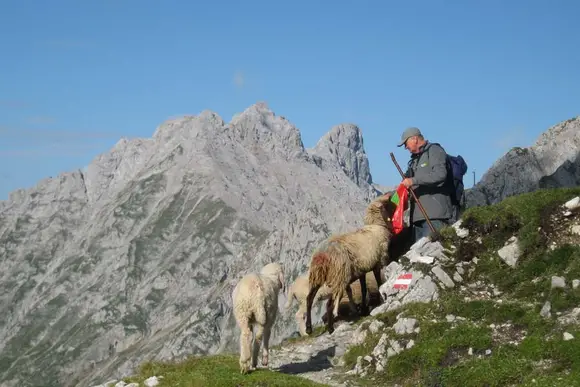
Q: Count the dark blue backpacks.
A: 1